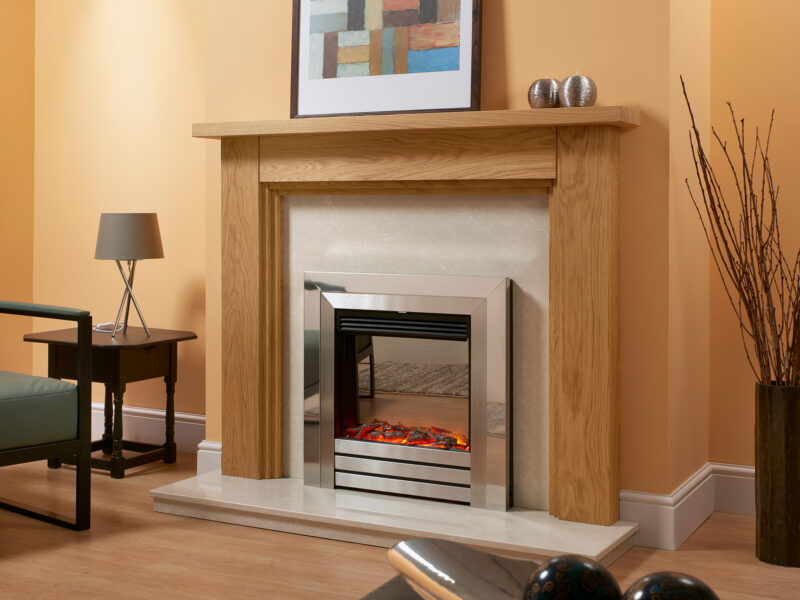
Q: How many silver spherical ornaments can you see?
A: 2